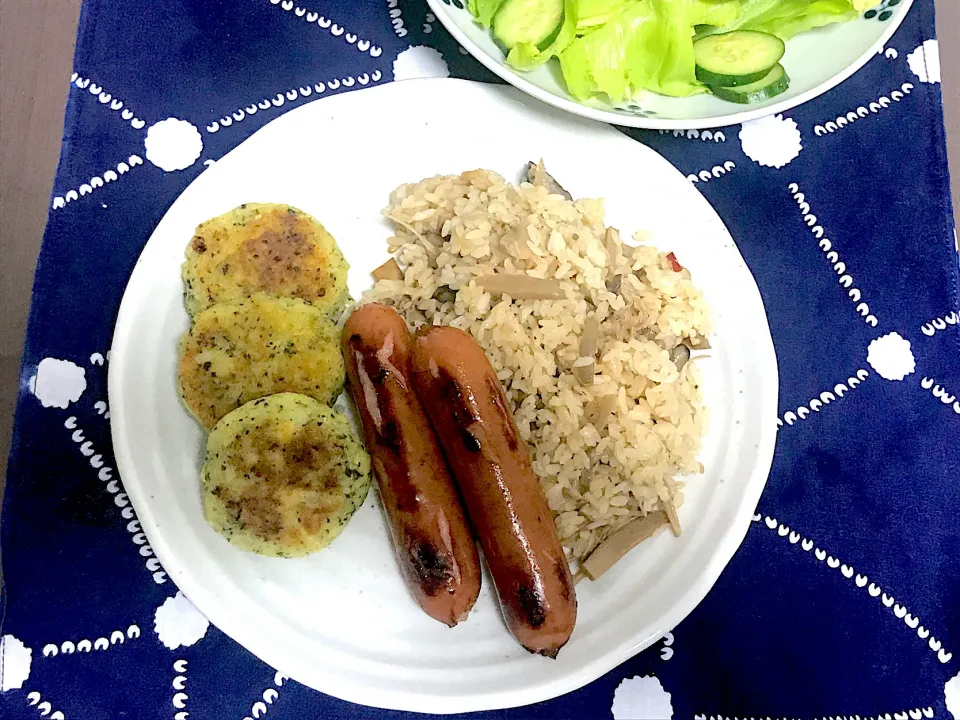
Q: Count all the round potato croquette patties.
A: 3